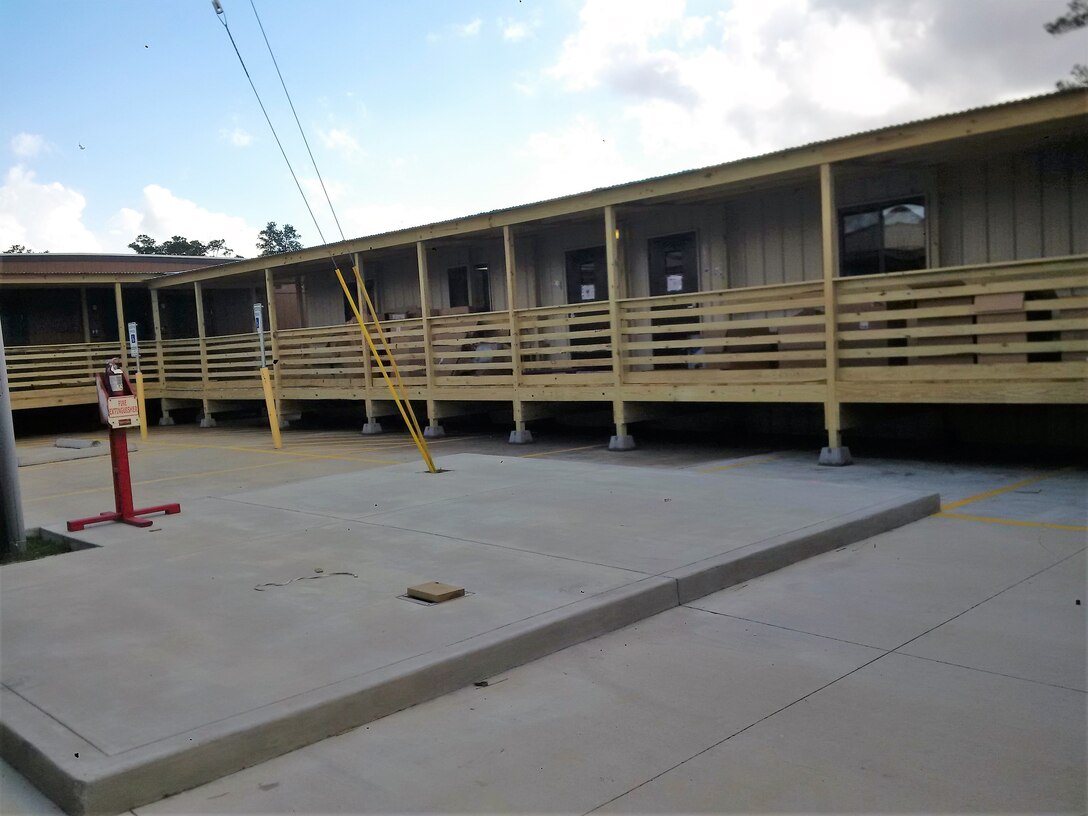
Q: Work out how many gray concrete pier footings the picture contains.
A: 8